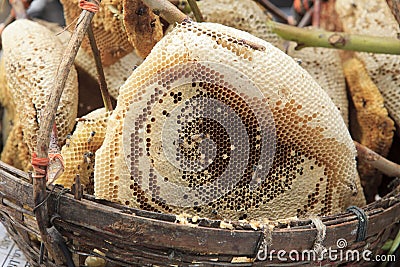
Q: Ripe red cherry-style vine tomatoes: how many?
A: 0